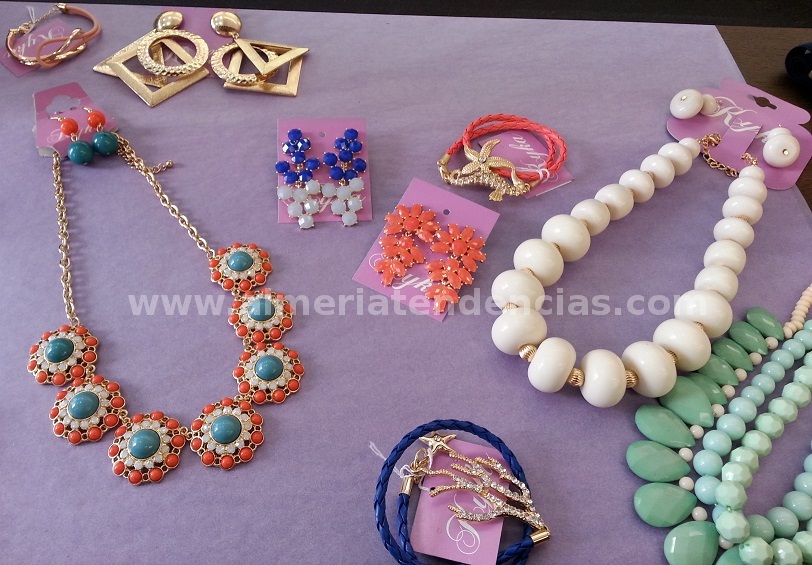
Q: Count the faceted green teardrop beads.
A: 11